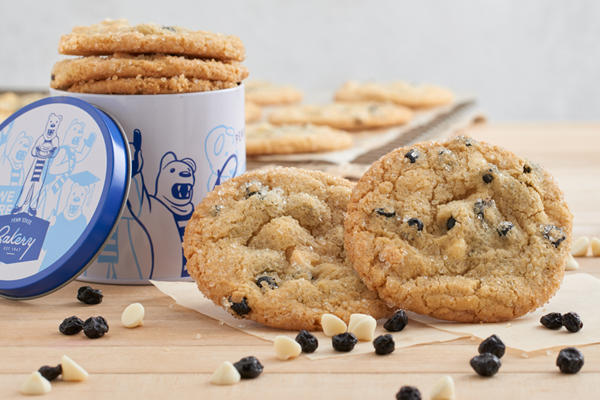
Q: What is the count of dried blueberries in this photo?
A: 15